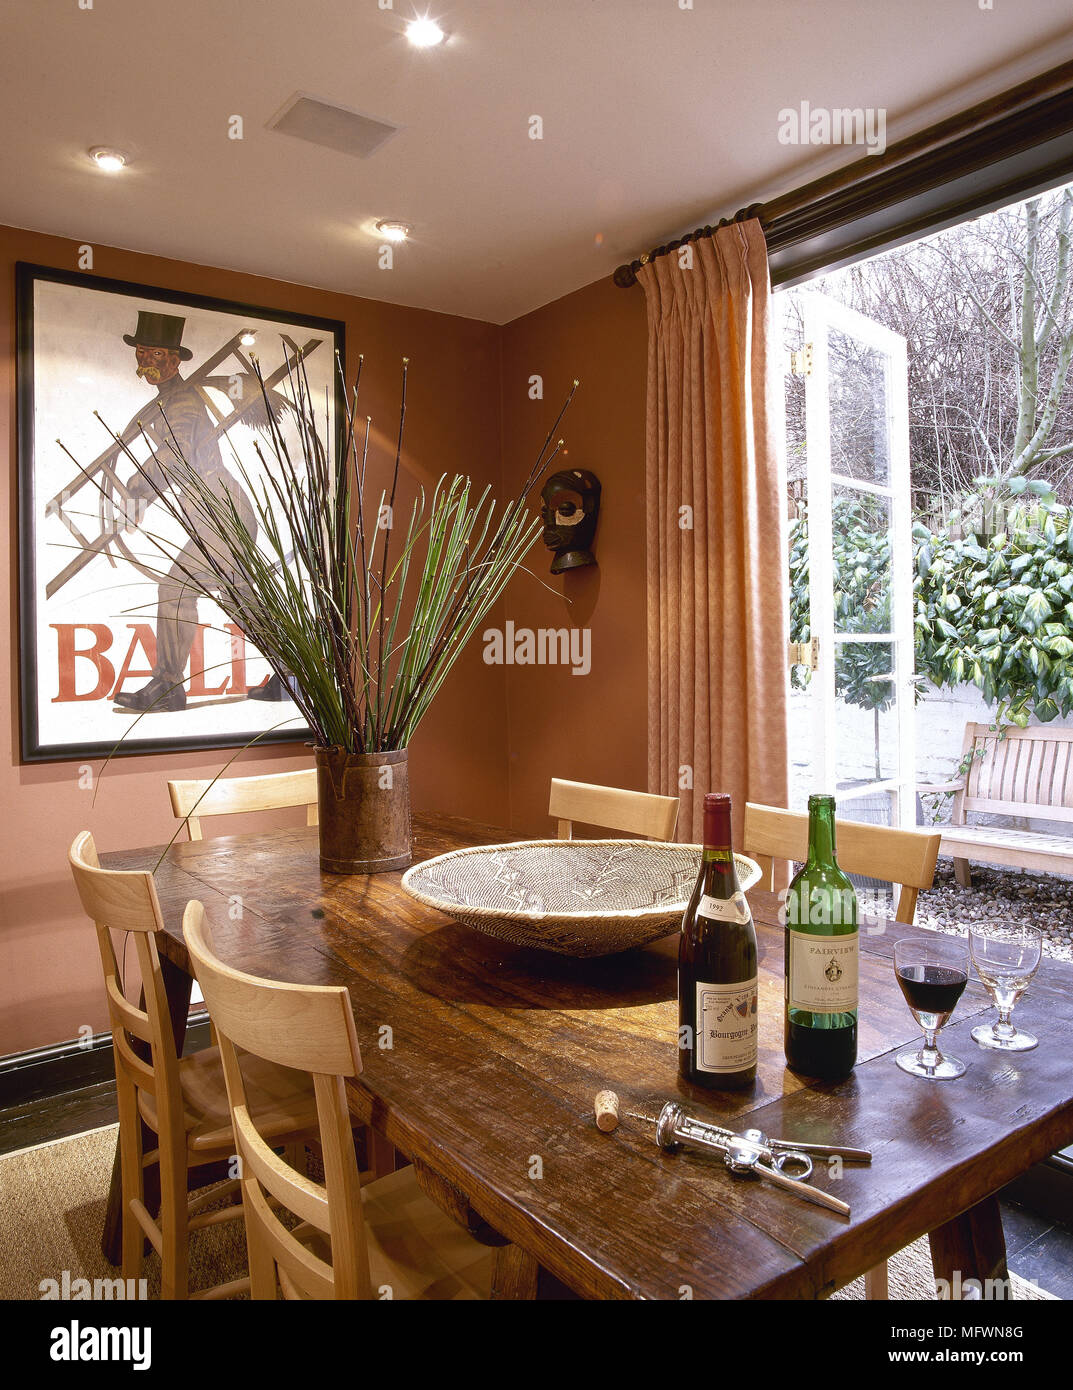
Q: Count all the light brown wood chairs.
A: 5